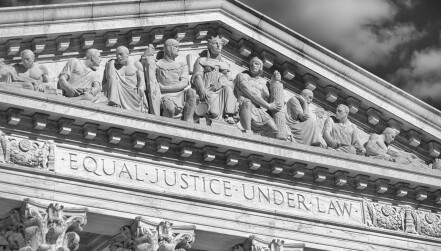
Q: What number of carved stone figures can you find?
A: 9